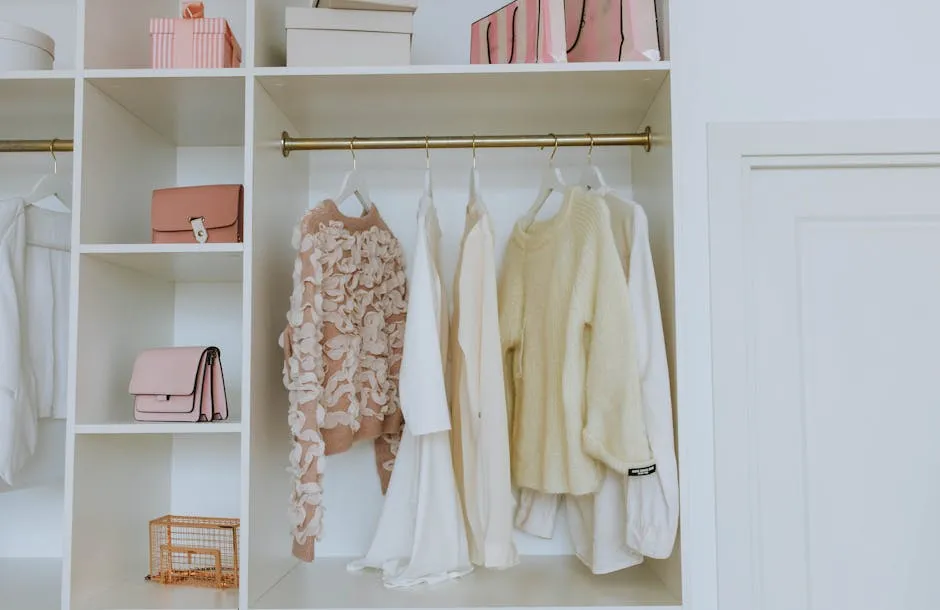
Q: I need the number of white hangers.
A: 6